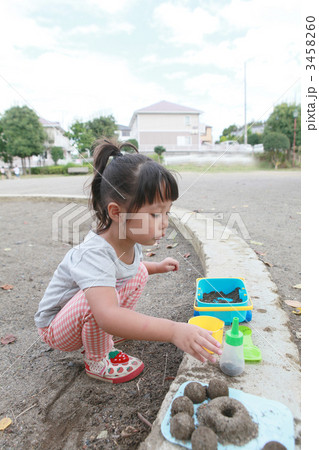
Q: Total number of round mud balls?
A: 6